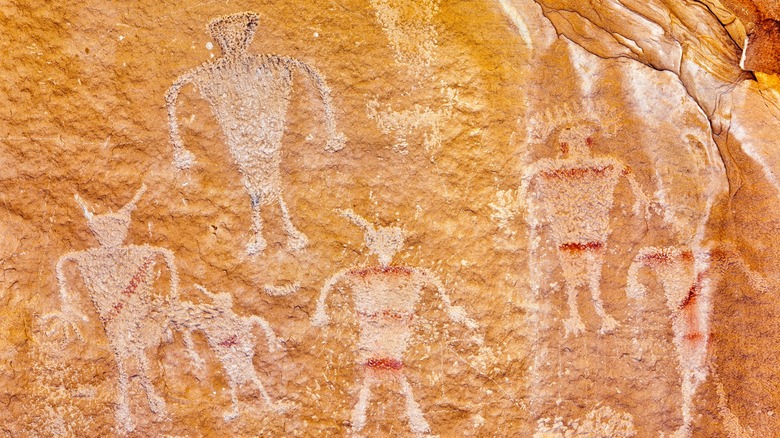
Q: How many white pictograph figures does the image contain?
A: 6